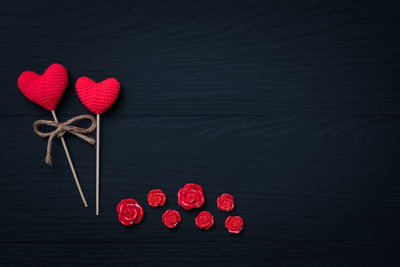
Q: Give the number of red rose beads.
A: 7